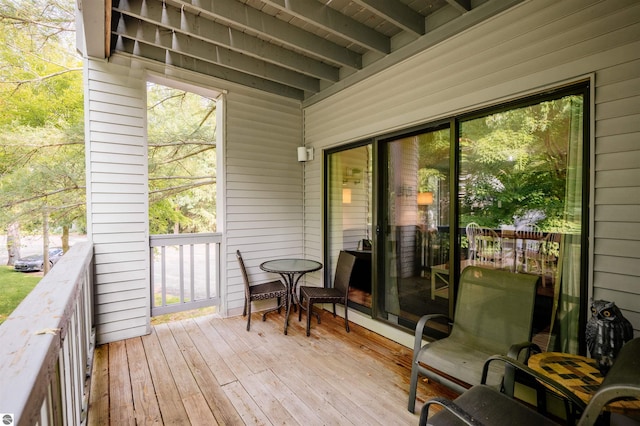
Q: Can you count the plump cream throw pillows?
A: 0